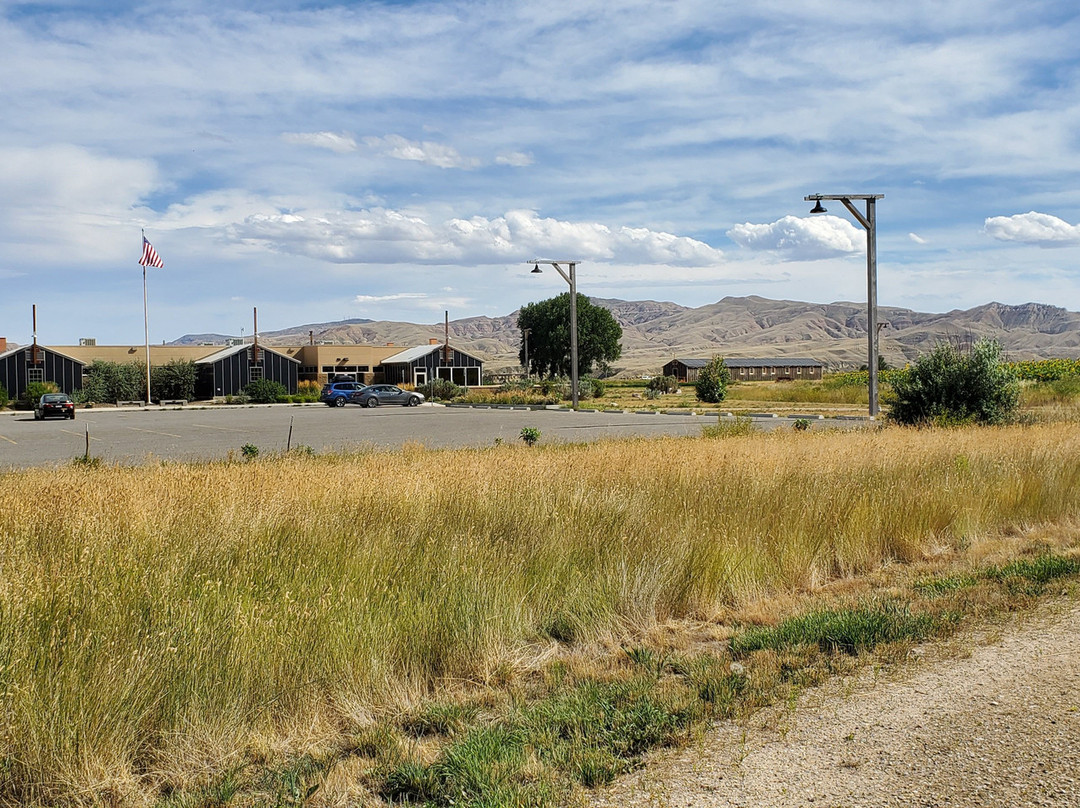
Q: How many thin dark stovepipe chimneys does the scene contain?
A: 3